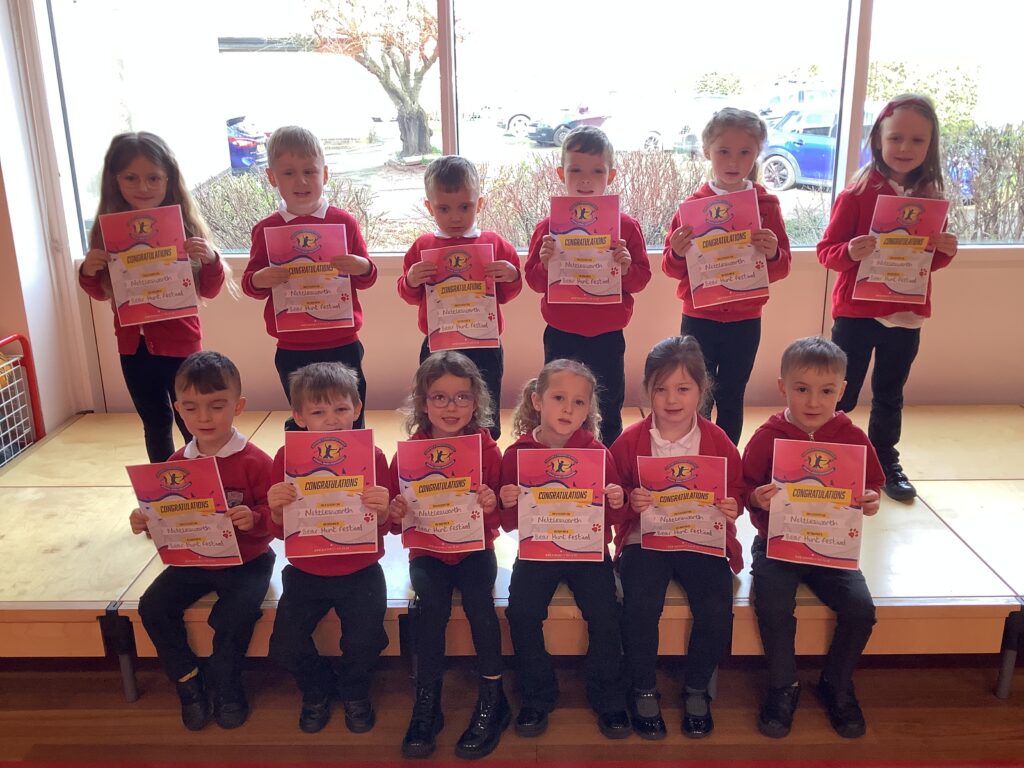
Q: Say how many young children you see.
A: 12